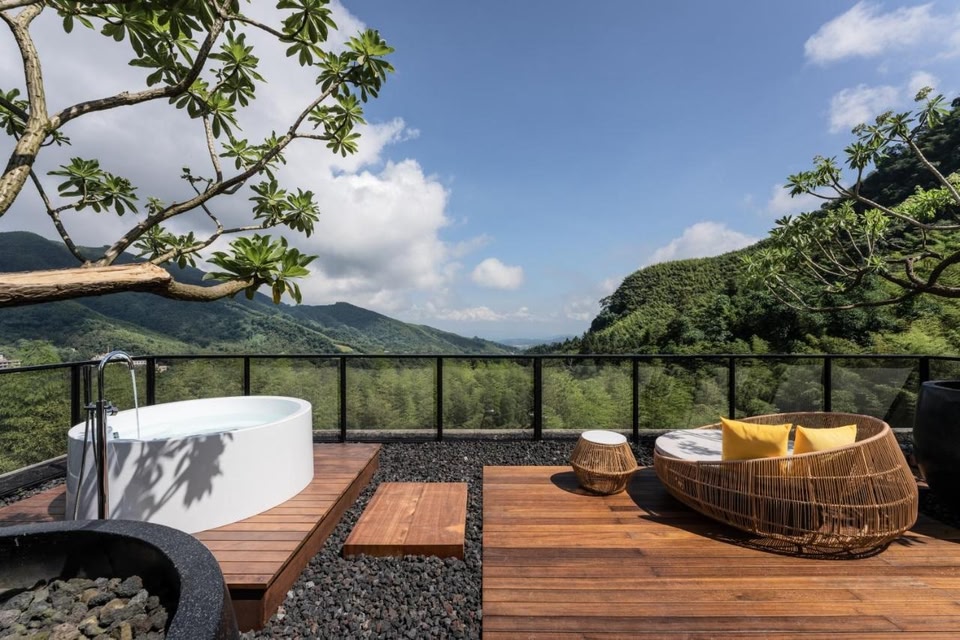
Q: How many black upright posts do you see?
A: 10